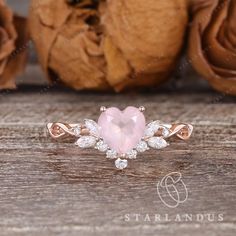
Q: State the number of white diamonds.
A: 11